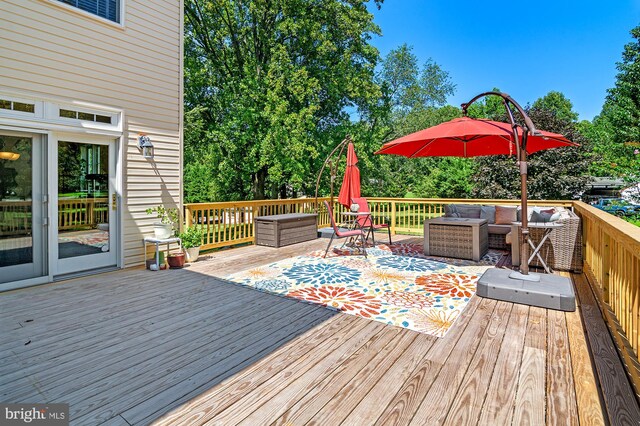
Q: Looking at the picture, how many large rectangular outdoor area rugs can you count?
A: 1